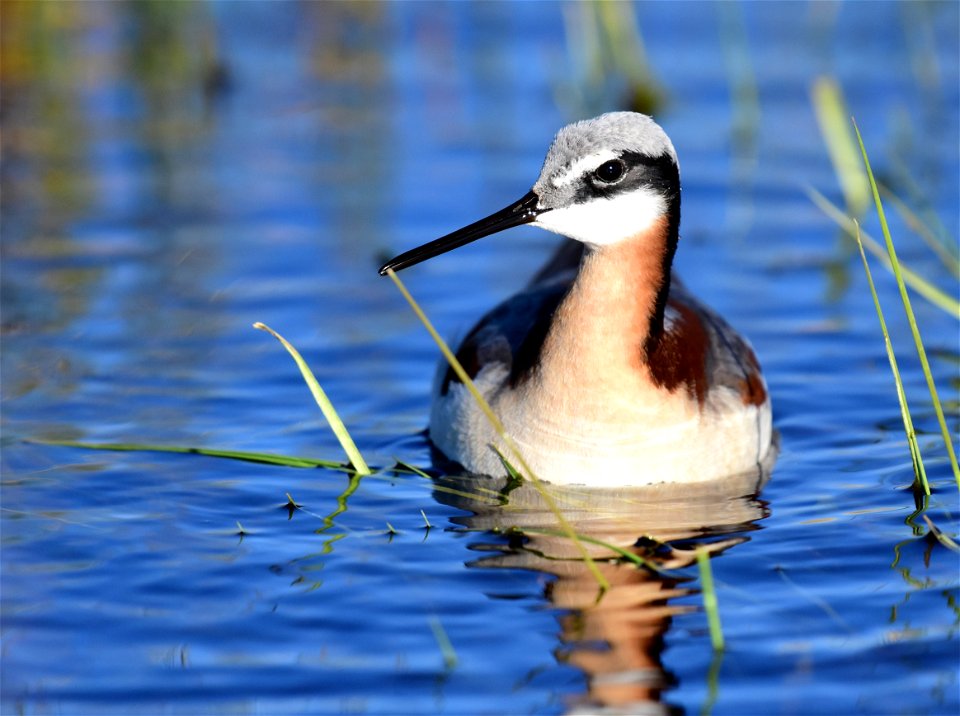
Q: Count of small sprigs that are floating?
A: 4